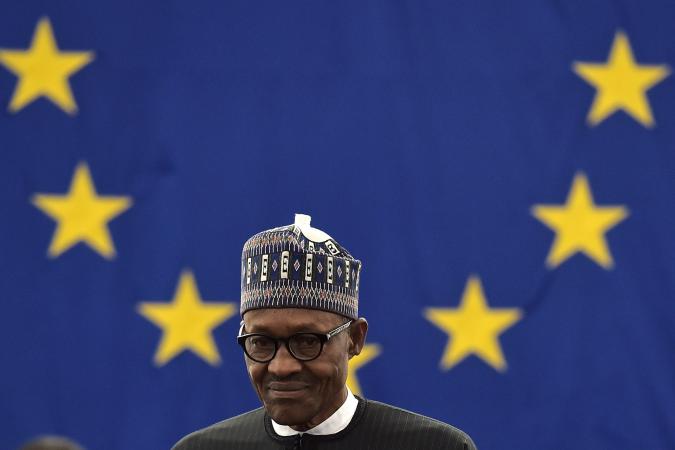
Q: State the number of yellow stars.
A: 7